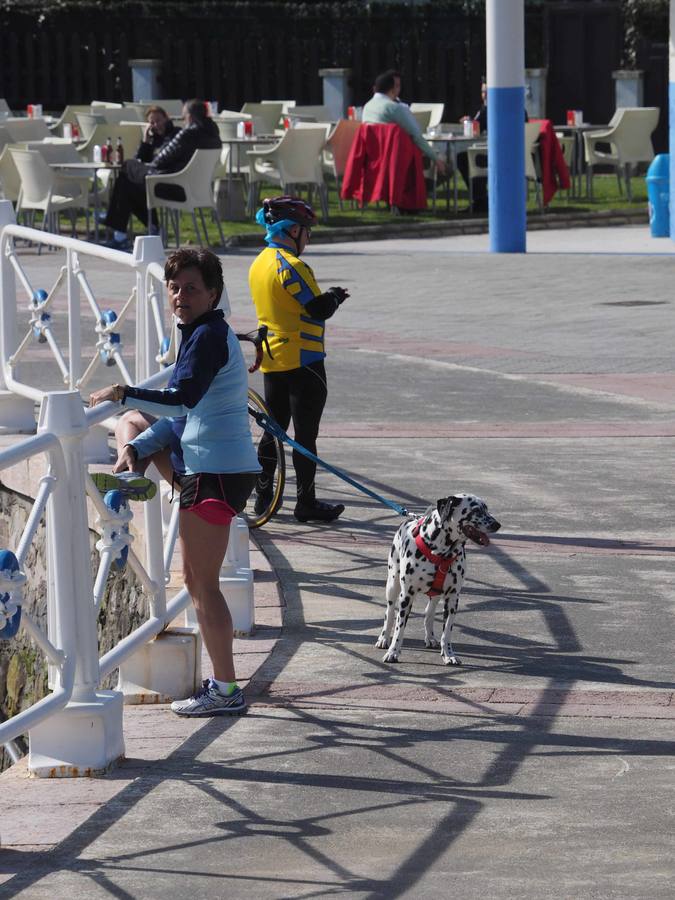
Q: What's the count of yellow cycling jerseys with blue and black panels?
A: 1